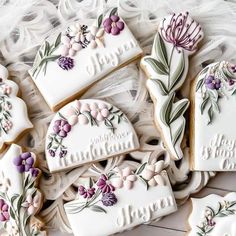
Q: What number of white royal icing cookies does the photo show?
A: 8